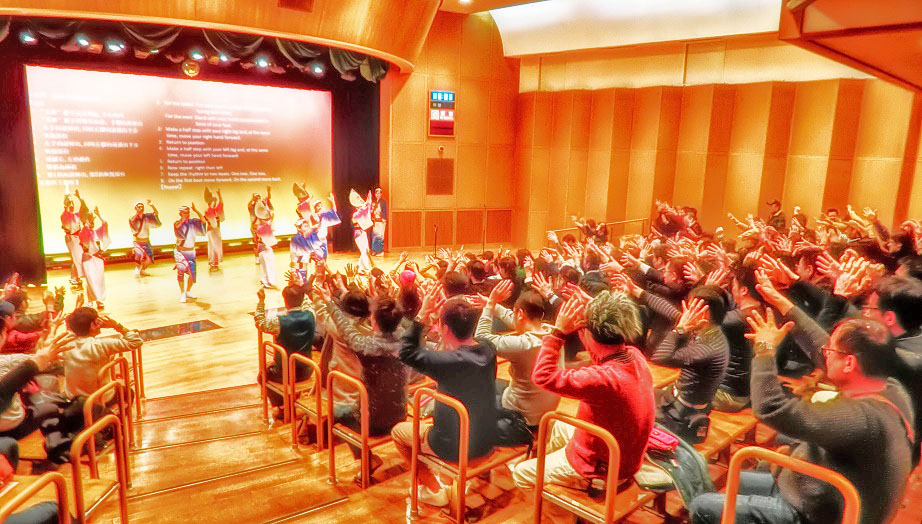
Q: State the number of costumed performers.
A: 12